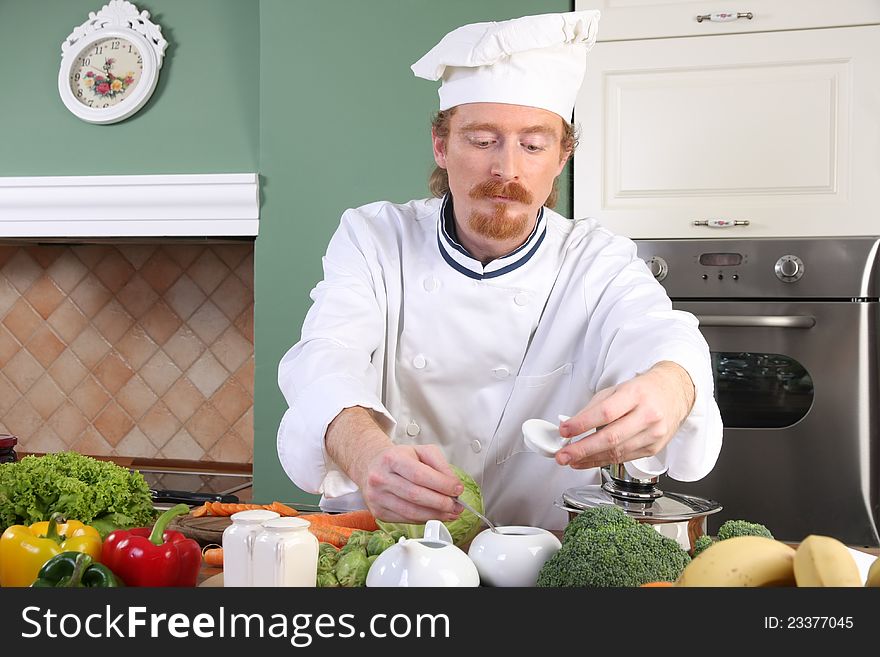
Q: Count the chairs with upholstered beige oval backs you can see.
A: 0